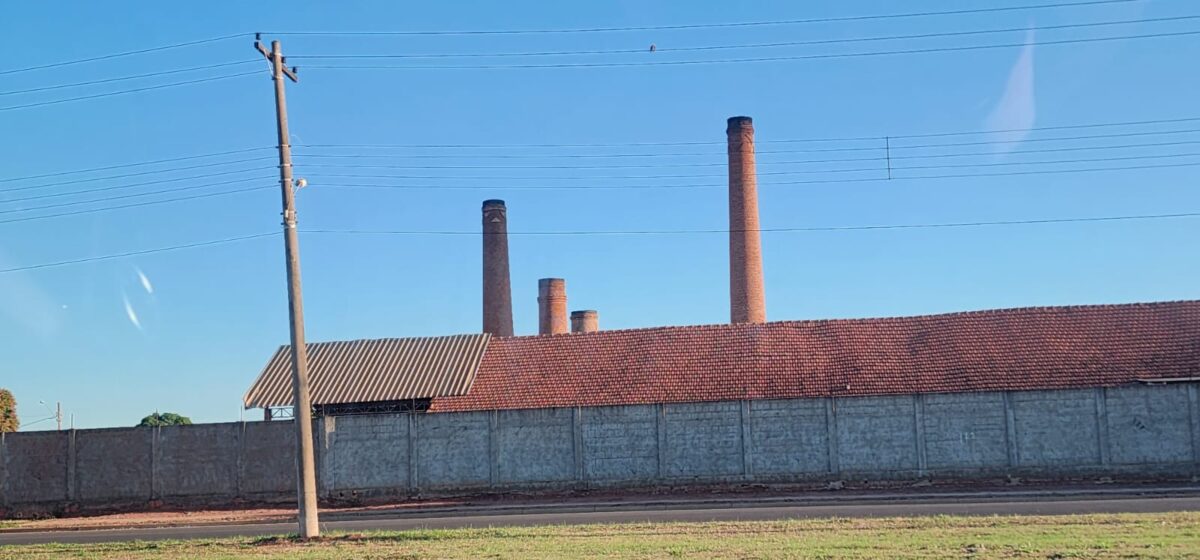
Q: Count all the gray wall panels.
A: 14